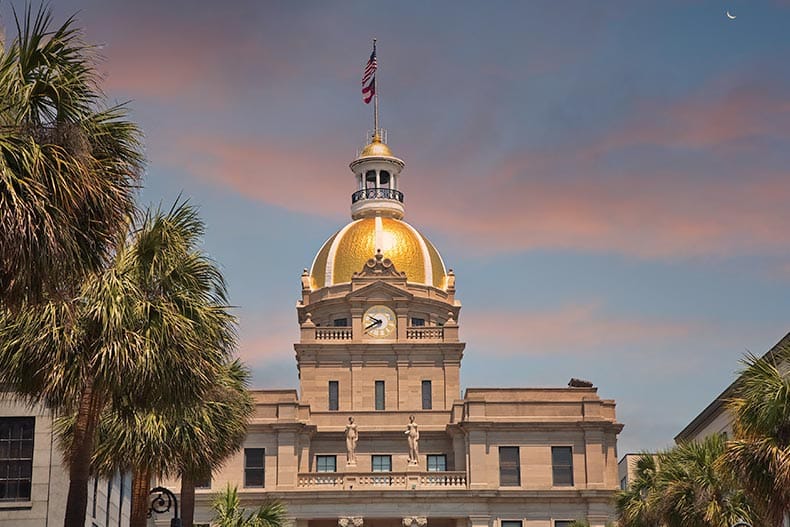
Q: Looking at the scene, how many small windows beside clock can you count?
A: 2